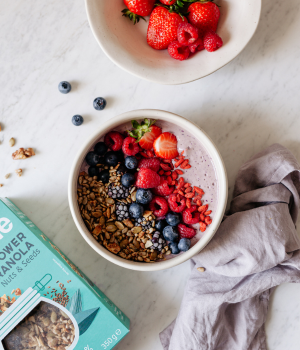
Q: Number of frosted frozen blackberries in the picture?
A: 4